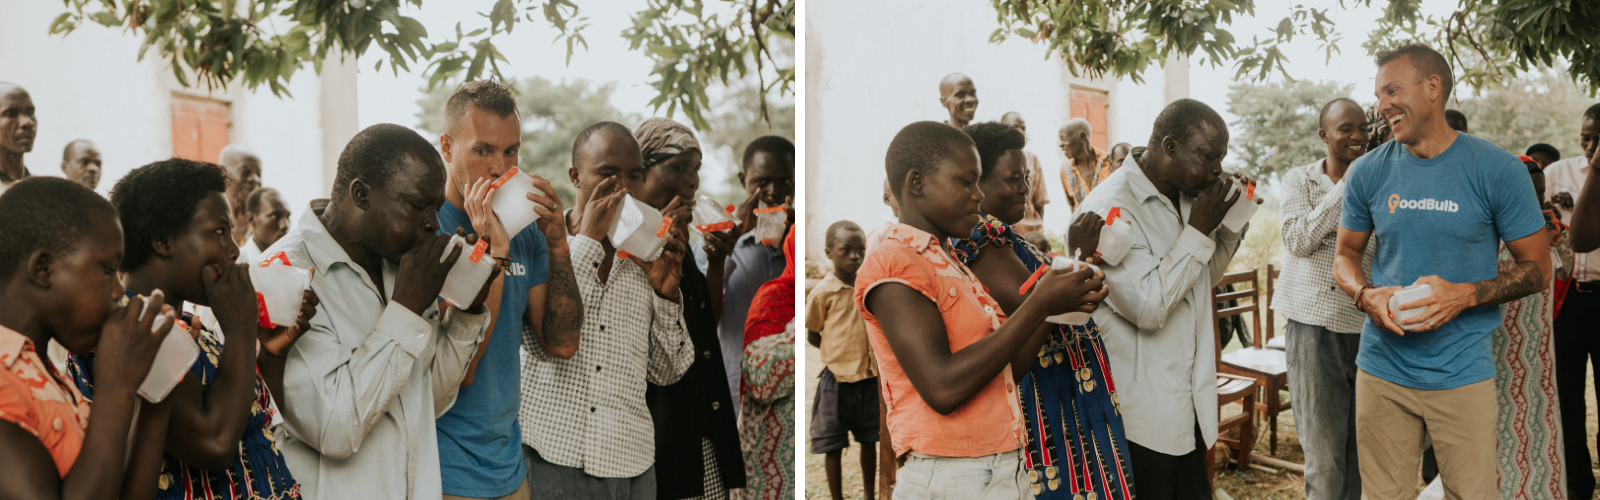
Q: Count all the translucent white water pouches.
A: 11